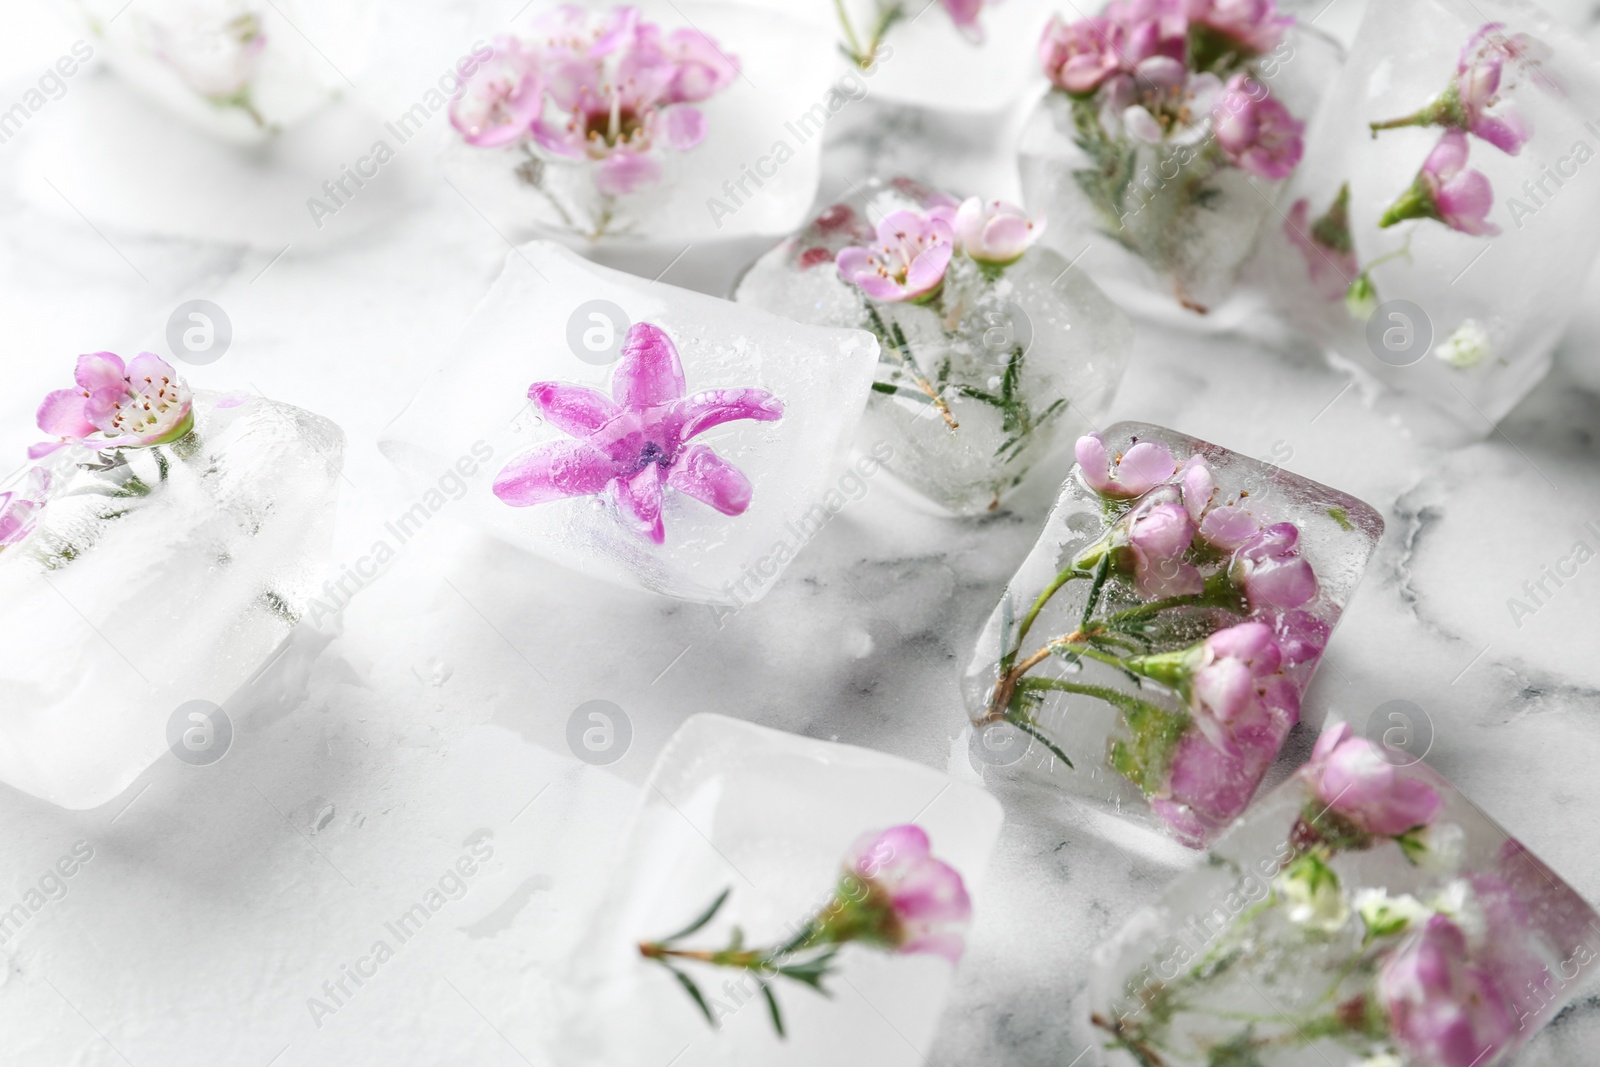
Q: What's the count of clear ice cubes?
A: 11